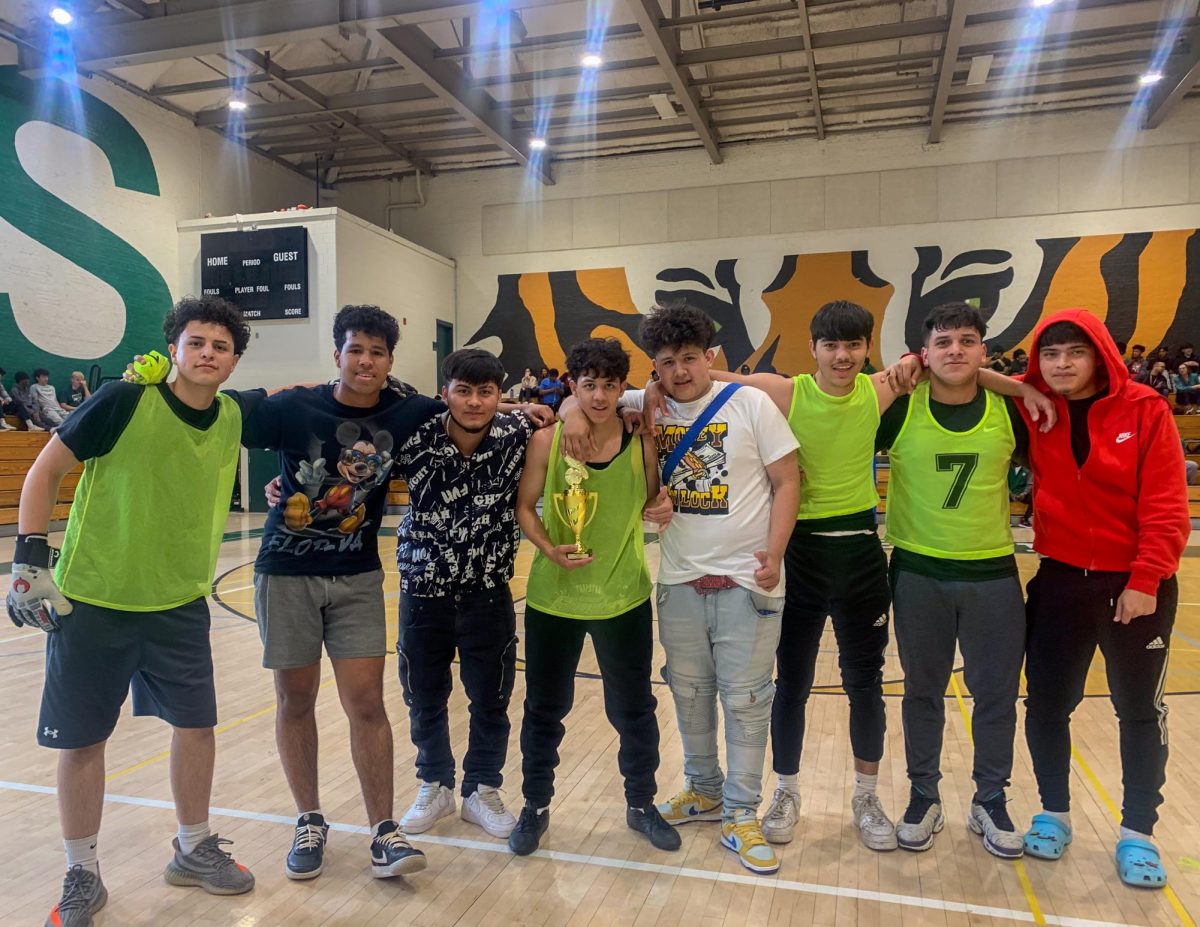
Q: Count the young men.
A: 8